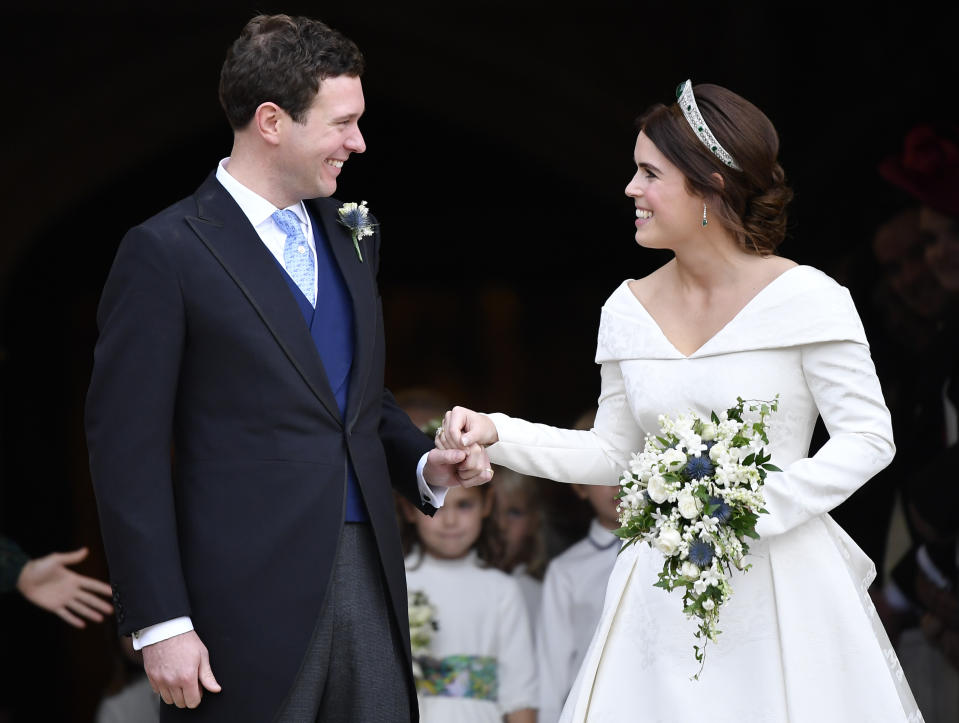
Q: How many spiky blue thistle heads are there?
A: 4